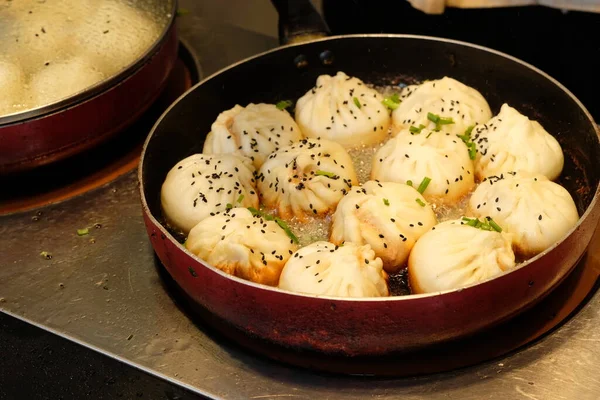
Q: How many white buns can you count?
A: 12